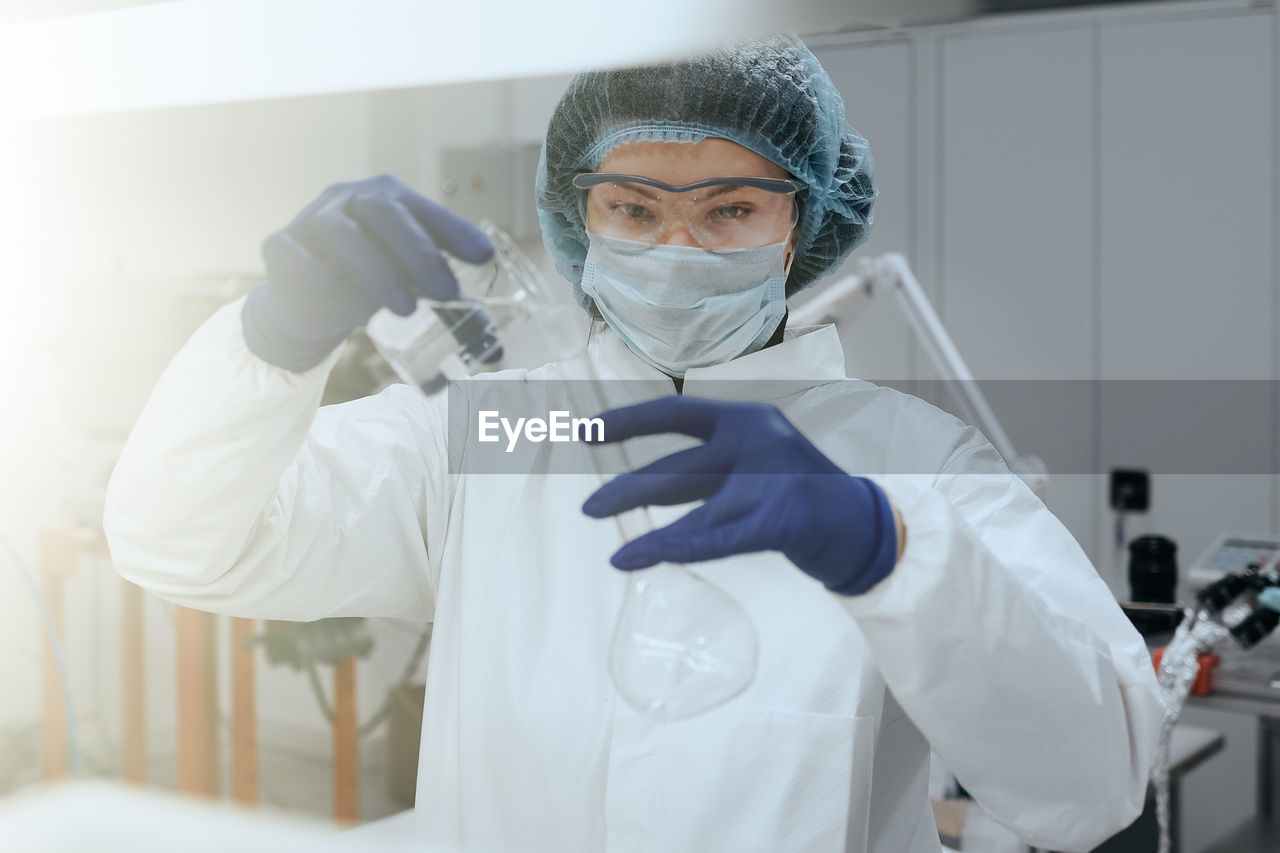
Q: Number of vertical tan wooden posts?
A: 5